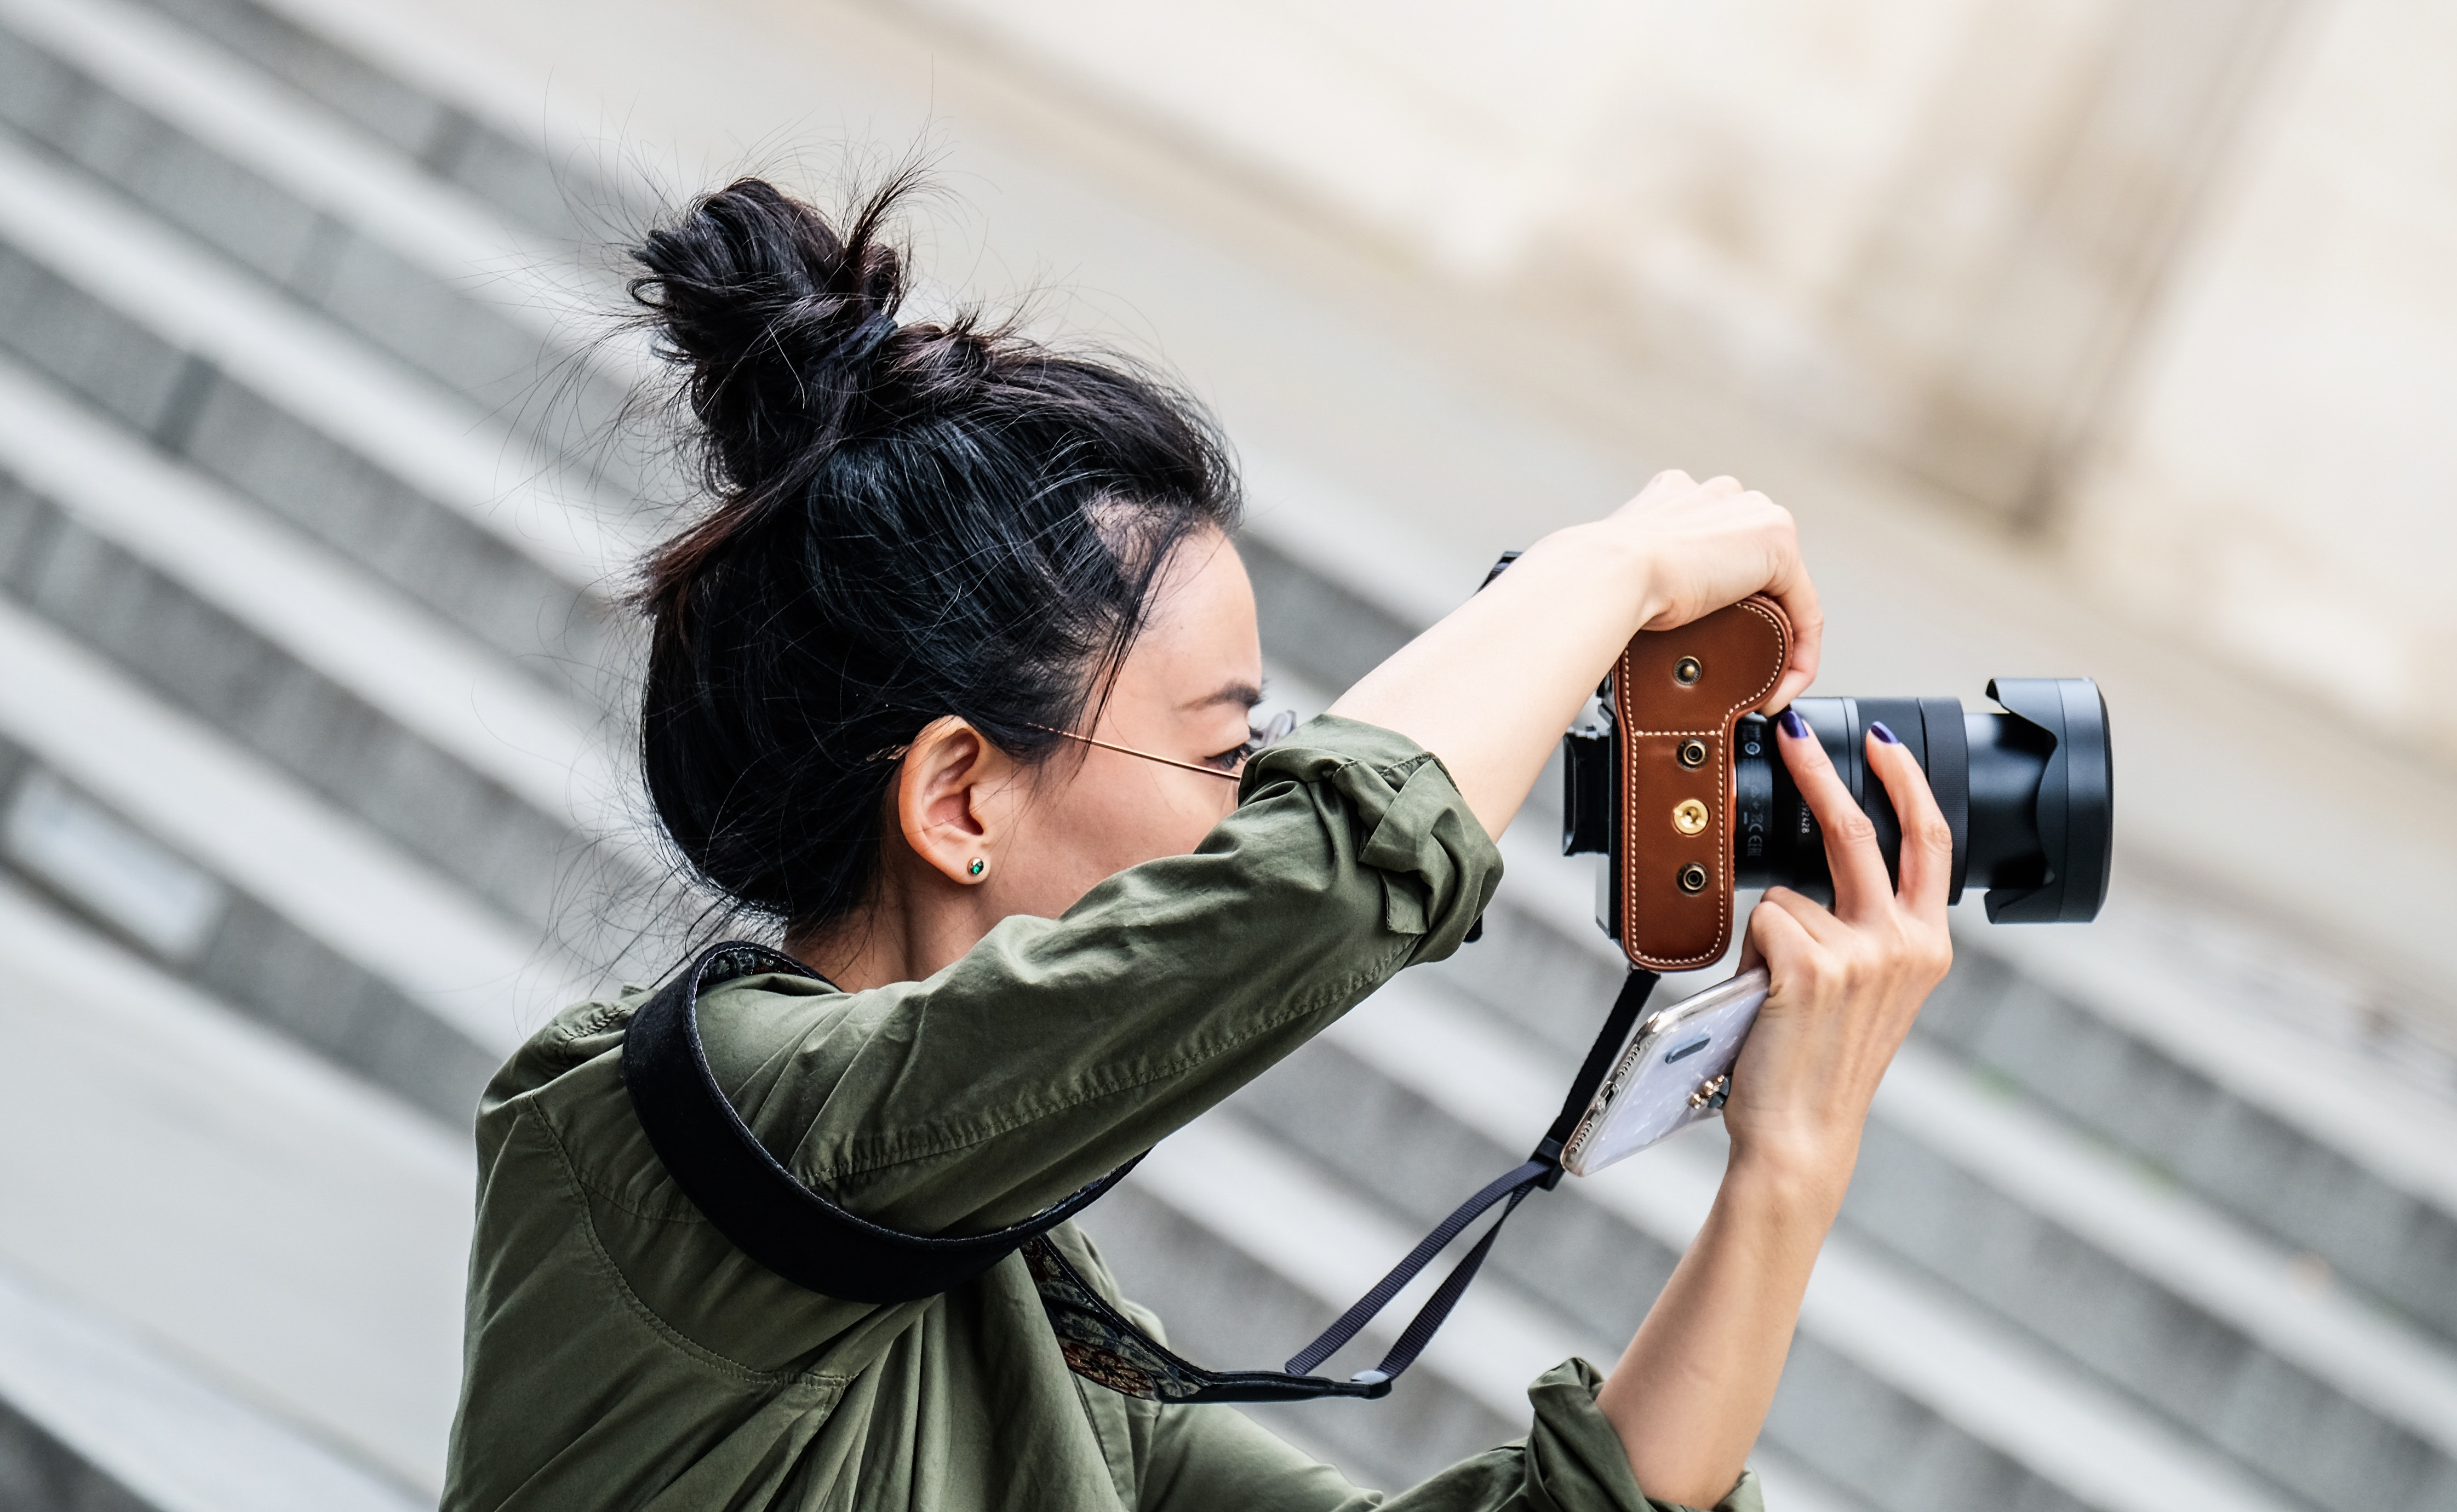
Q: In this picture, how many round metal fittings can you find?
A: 4